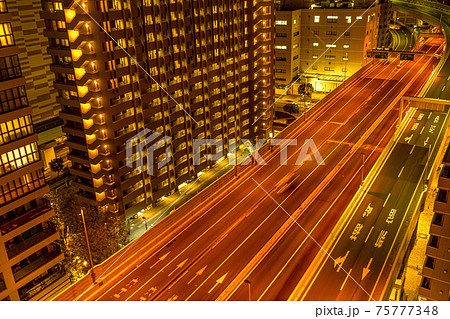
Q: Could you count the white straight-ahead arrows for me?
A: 6